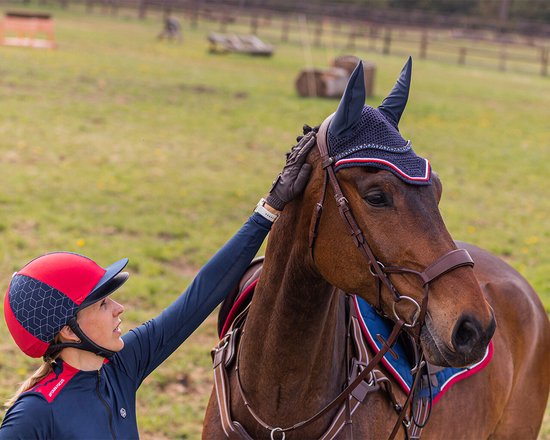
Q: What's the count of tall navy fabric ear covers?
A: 2